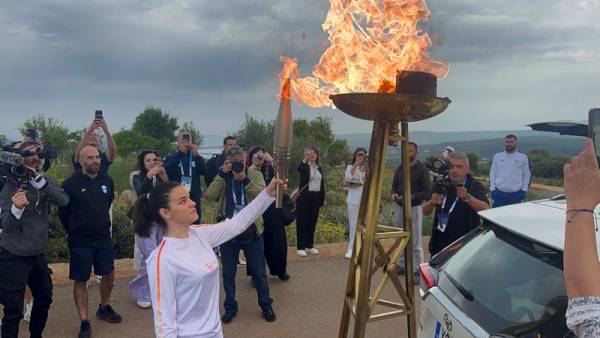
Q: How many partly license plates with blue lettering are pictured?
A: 1